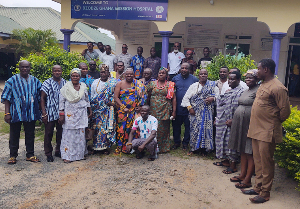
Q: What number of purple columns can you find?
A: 3